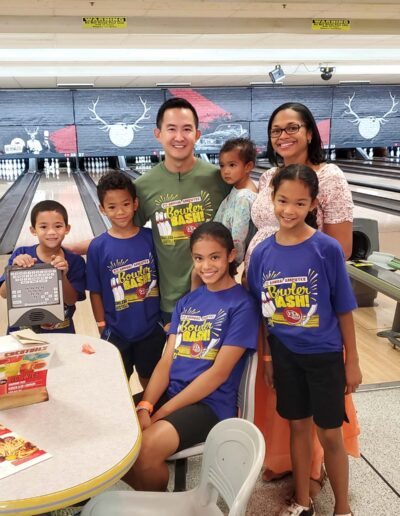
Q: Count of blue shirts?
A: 4